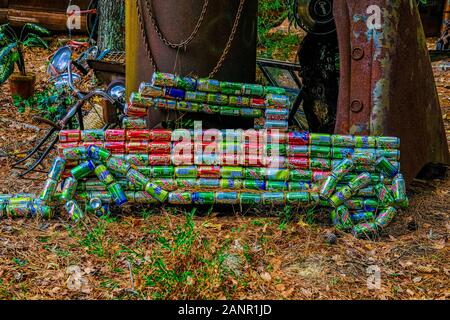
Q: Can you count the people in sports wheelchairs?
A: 0